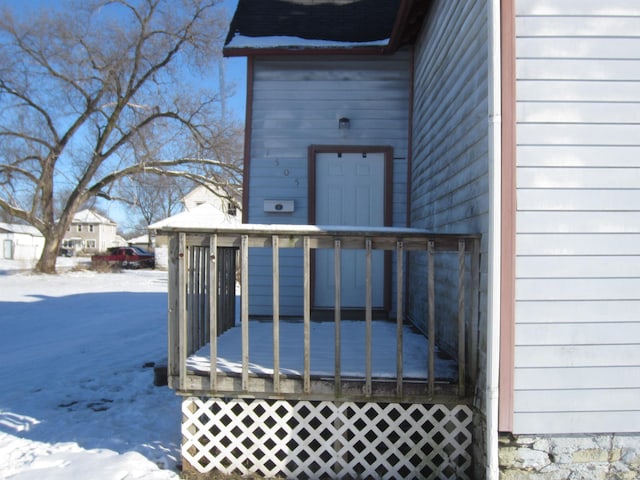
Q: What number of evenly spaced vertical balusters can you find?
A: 10